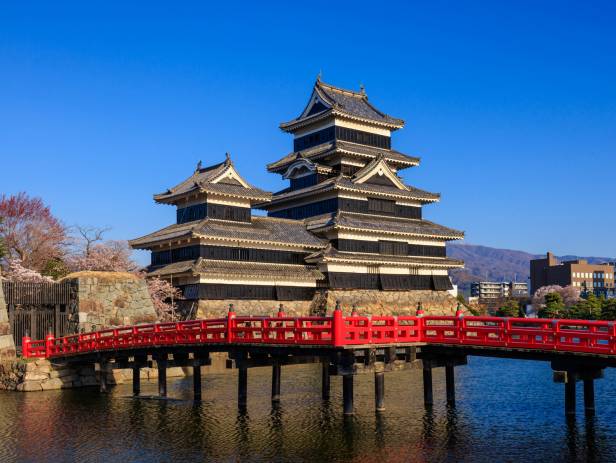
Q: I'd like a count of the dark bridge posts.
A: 13